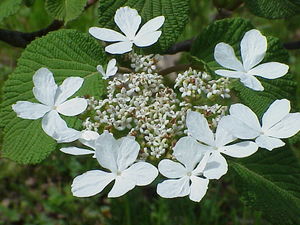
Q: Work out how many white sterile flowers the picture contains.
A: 9